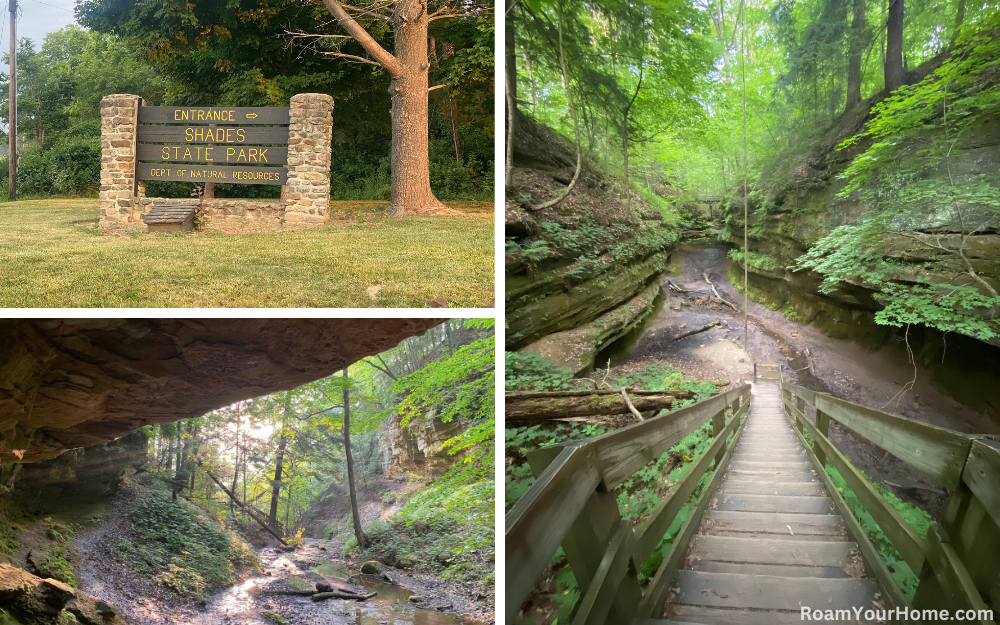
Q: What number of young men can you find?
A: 0